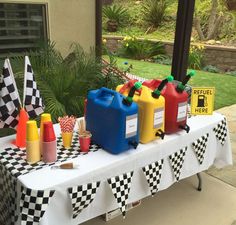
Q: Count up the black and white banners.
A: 7